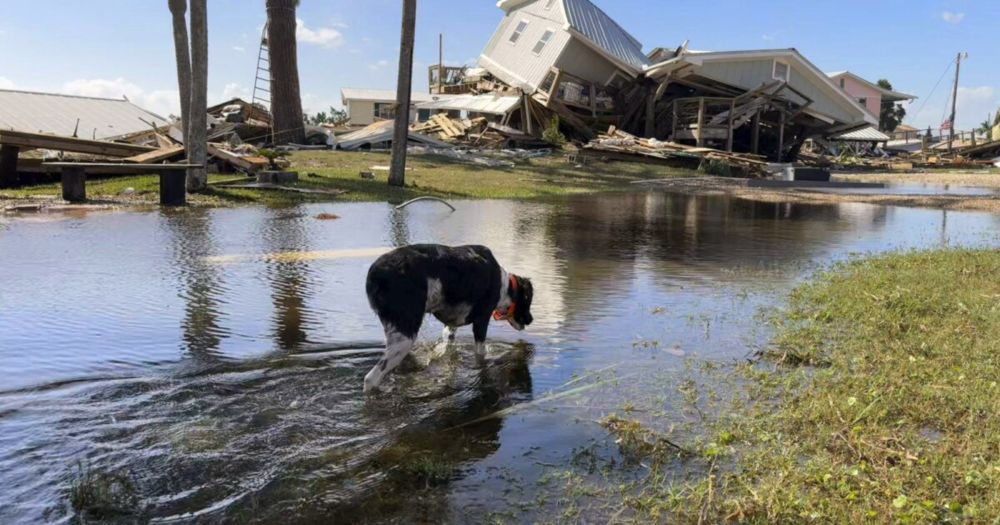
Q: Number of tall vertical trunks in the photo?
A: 4